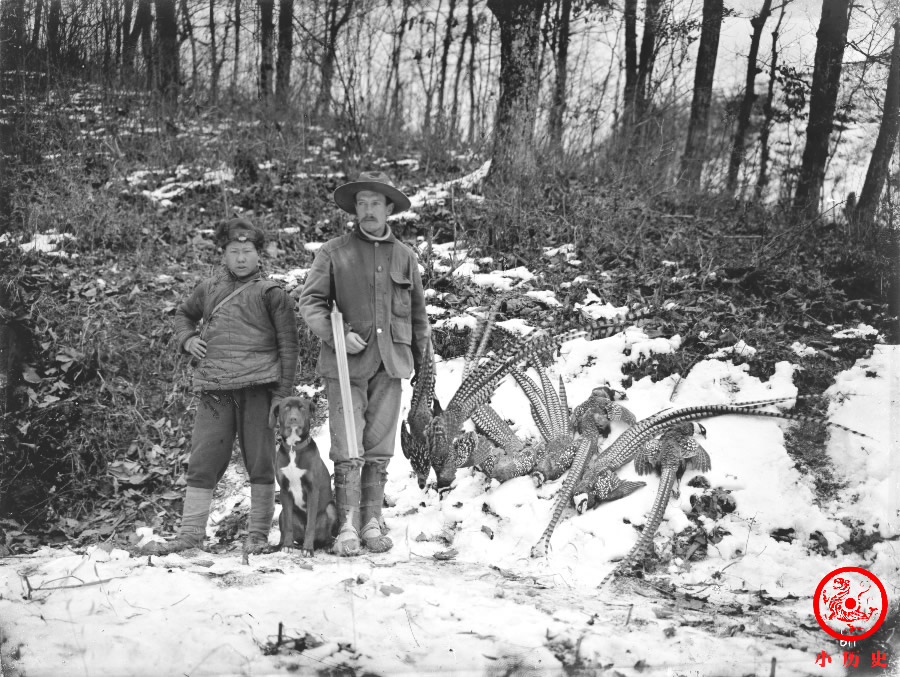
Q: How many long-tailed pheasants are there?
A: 7